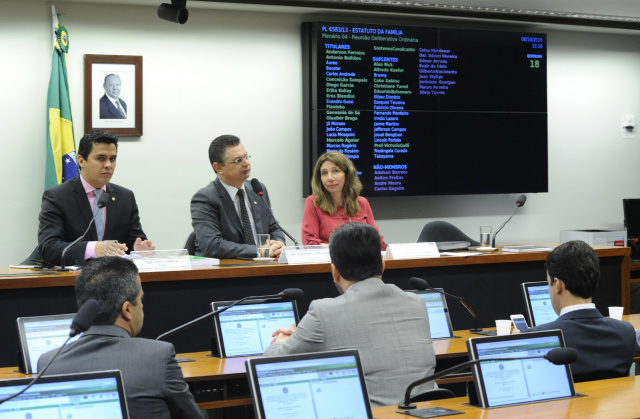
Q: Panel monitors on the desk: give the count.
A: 7